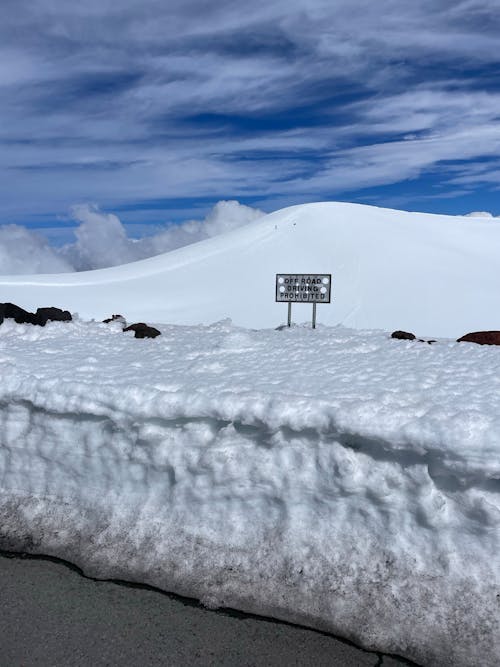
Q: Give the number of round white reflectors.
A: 4